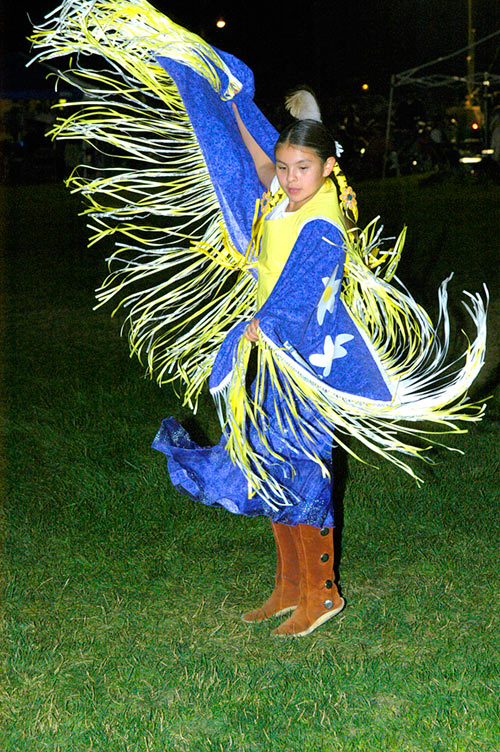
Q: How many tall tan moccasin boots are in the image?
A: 2